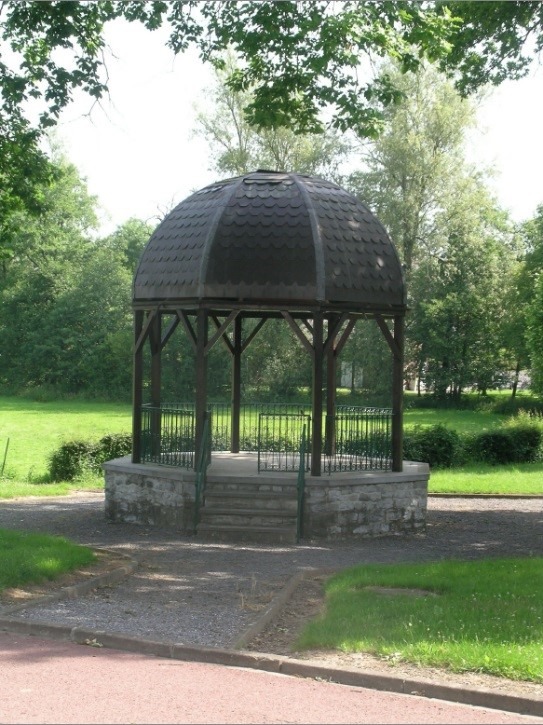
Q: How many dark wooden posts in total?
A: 7